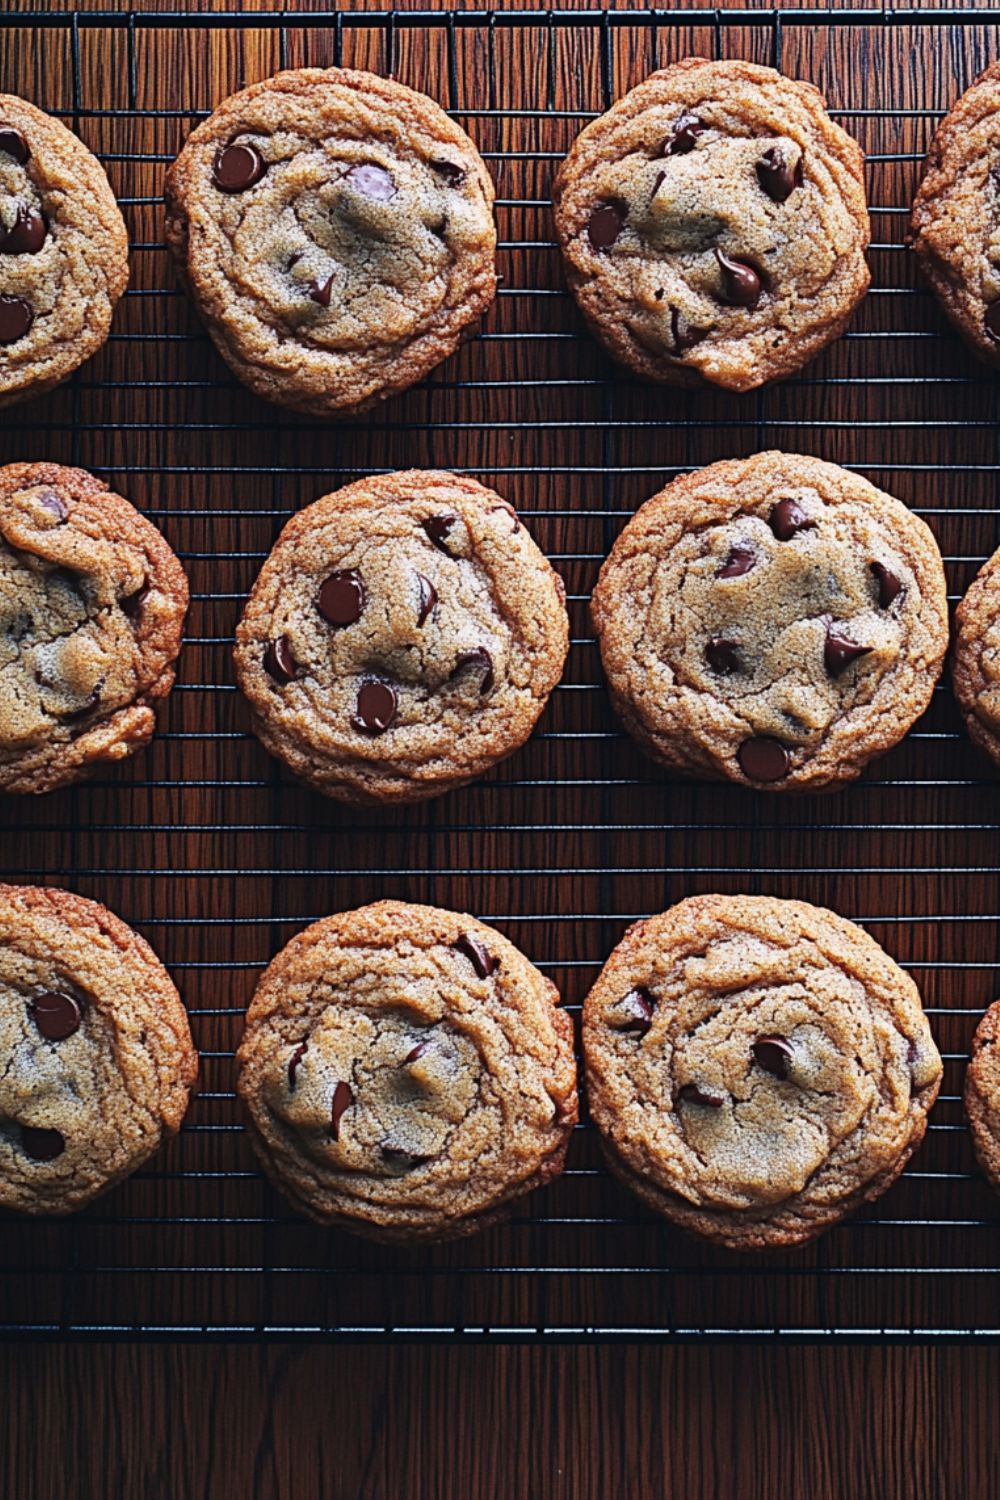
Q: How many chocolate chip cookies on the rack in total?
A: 12